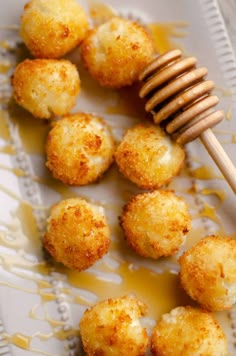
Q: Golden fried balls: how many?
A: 10